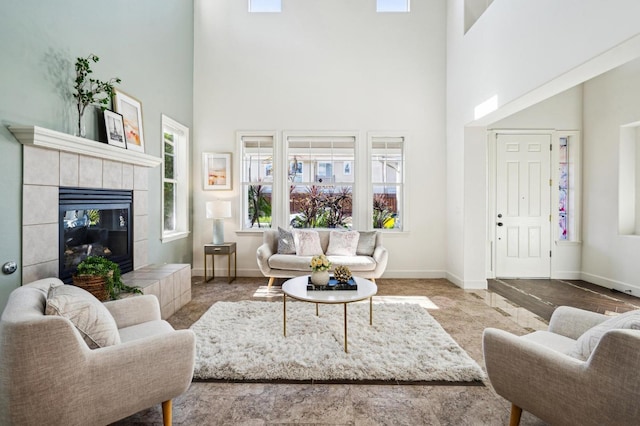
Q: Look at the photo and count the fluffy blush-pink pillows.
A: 2